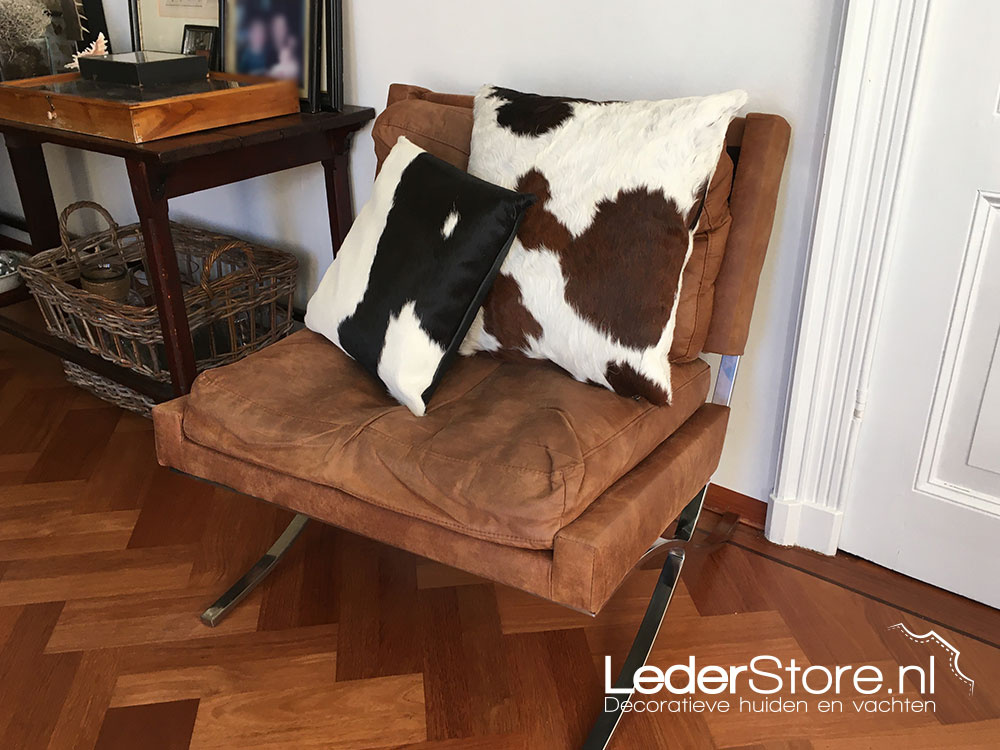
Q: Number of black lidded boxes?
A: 1